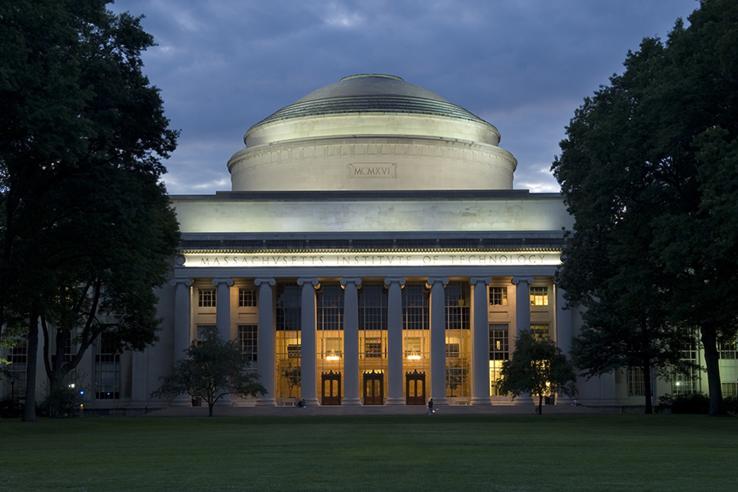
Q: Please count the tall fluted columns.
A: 10